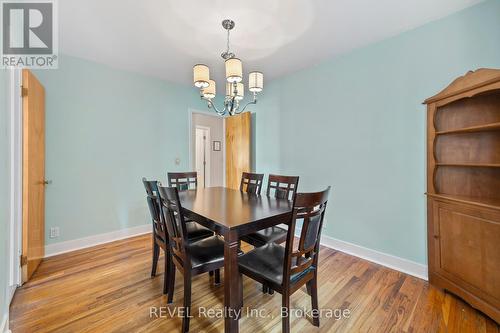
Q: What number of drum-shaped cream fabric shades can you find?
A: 5